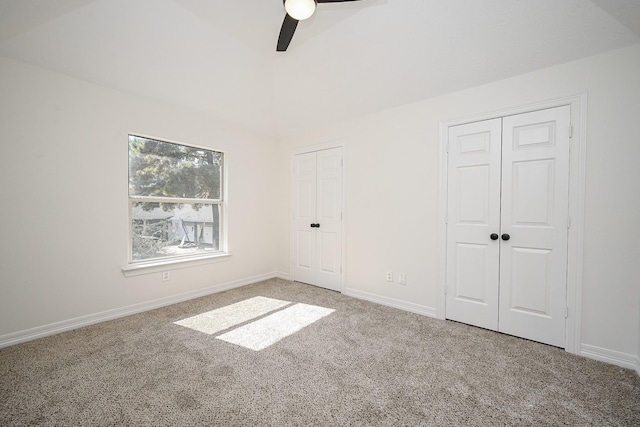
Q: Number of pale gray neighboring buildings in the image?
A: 1